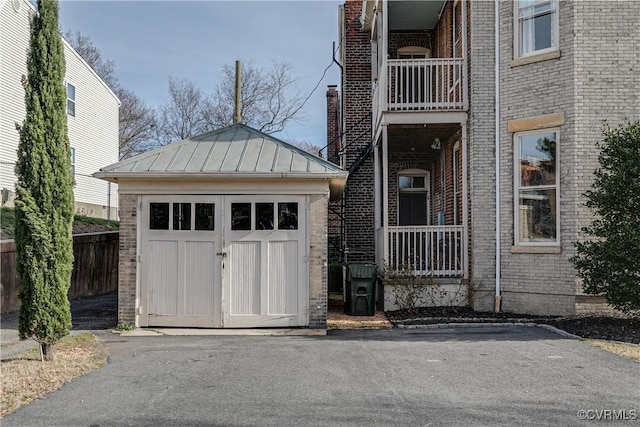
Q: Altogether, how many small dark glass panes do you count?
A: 6